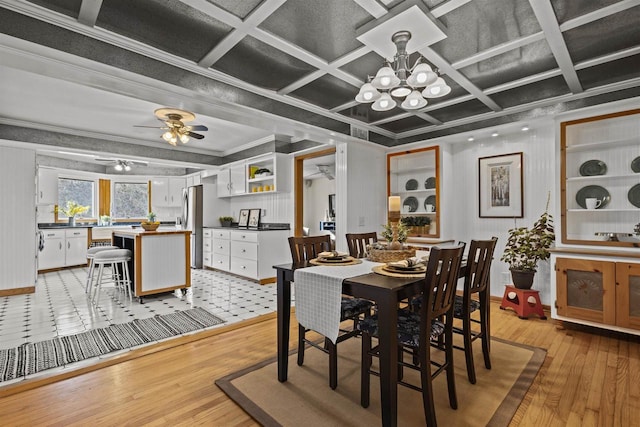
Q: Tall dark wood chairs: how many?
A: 4